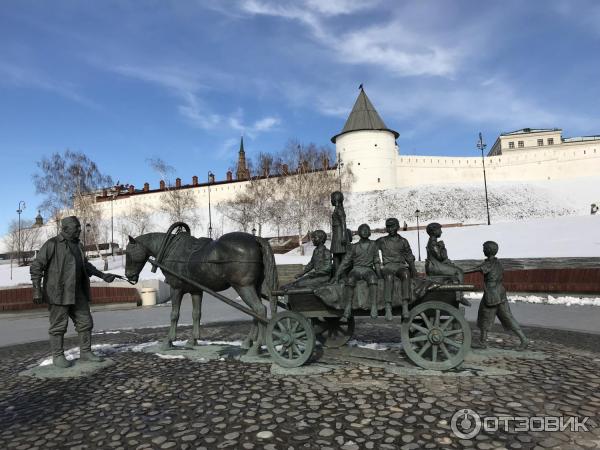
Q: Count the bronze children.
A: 6